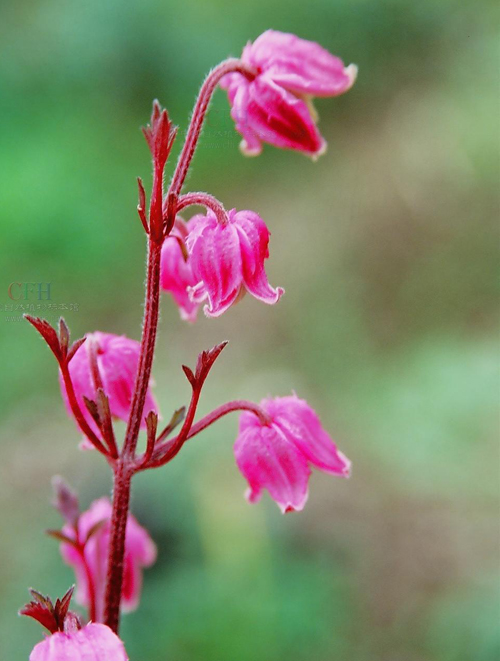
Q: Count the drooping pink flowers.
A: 7